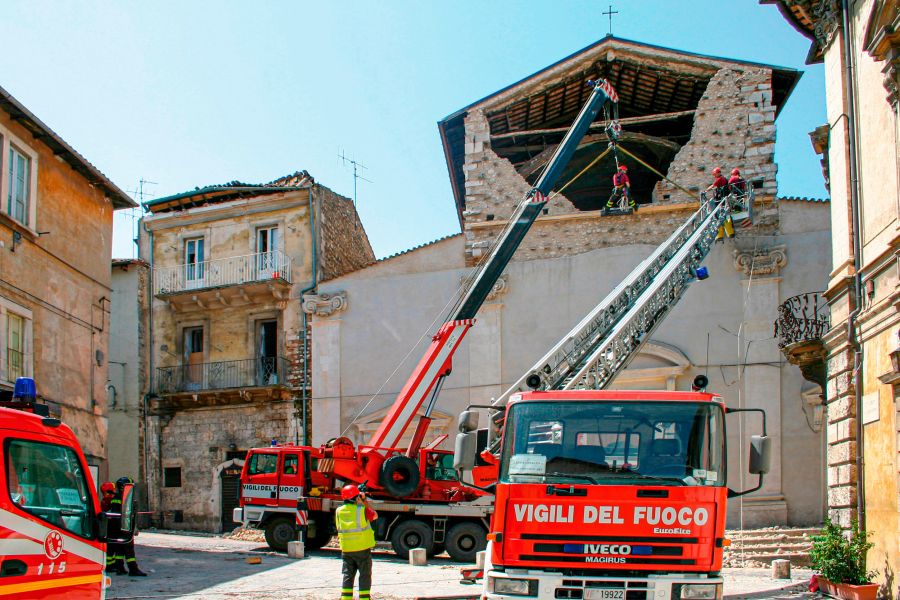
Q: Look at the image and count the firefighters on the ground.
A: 3